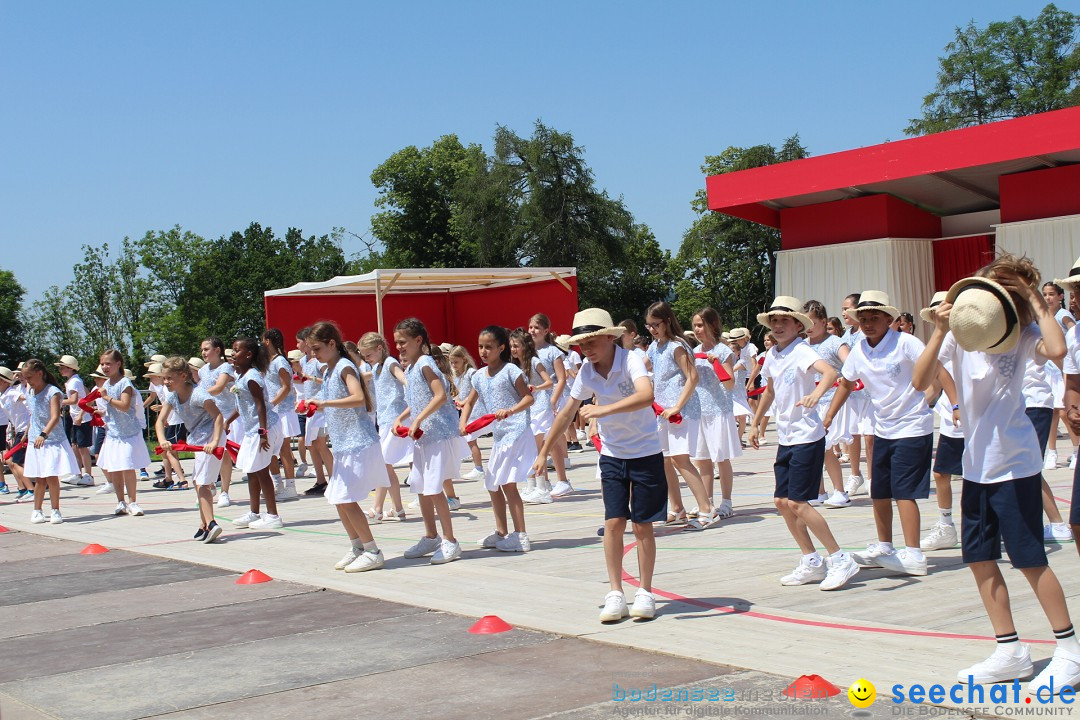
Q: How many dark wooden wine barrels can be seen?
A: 0